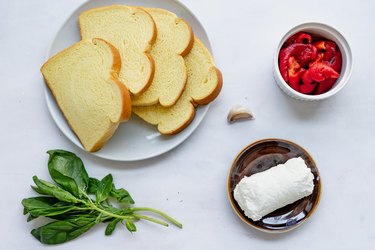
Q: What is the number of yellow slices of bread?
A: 4